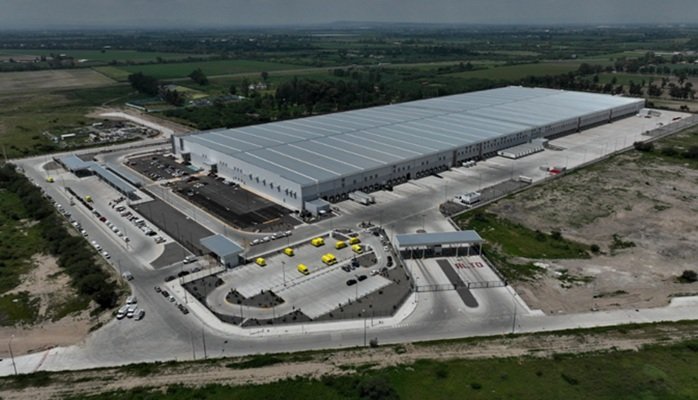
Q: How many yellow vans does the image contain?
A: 12